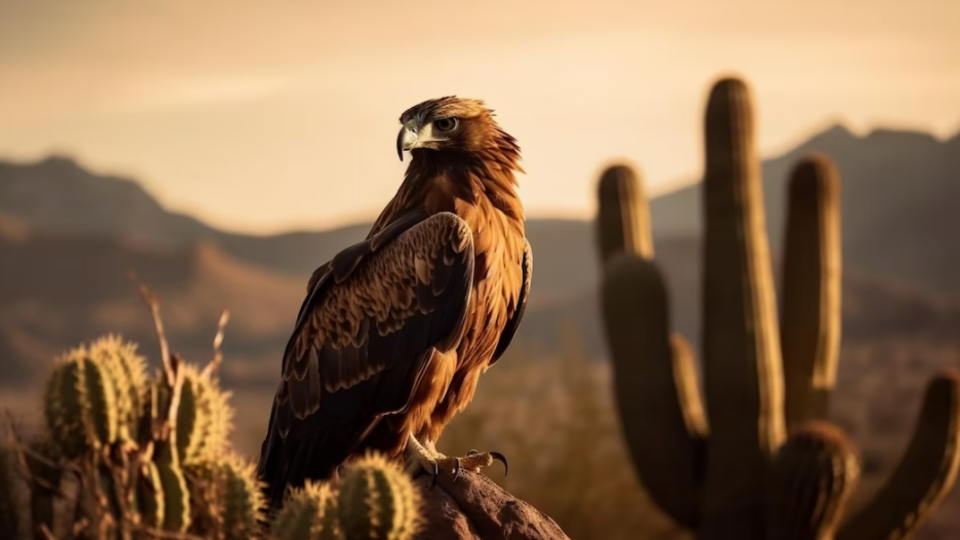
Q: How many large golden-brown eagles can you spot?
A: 1